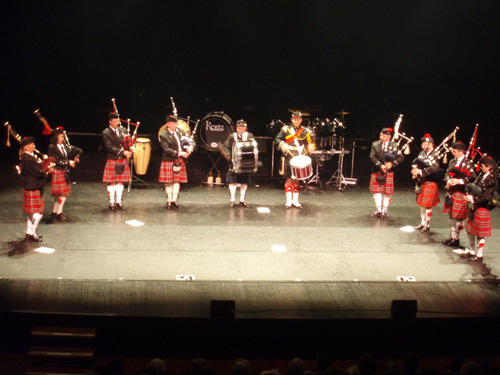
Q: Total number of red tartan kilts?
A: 8